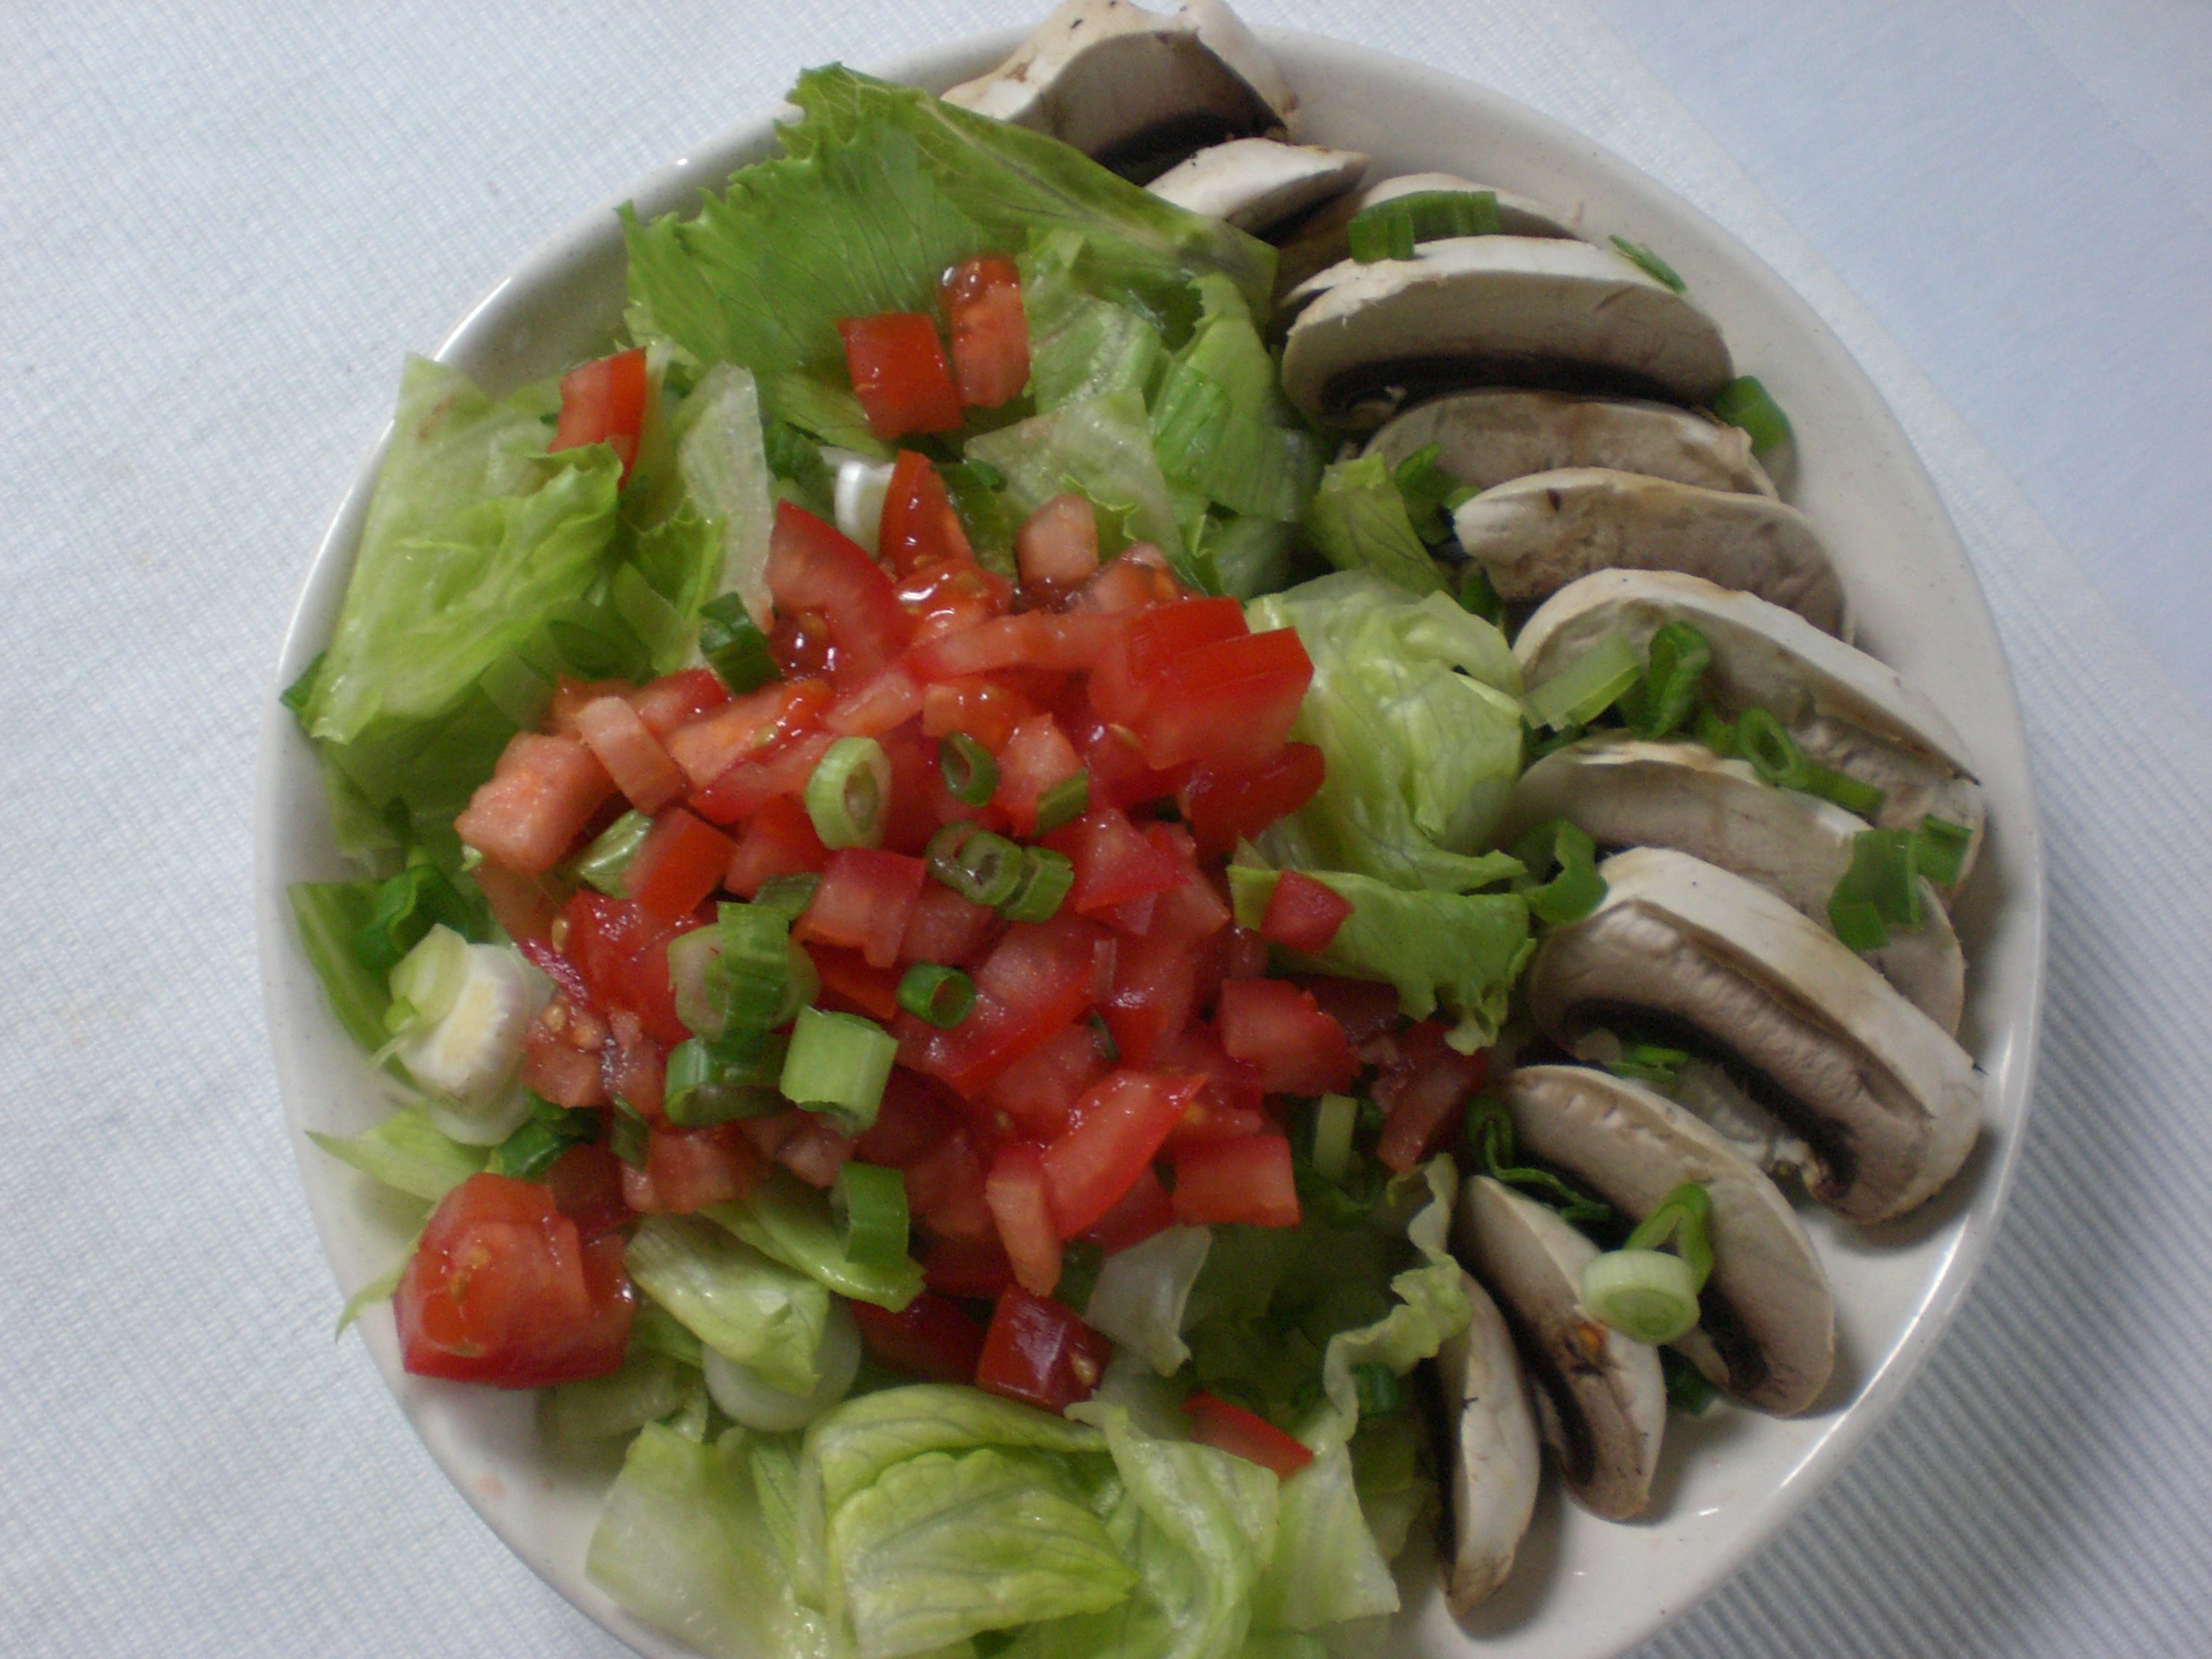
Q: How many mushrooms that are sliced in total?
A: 12